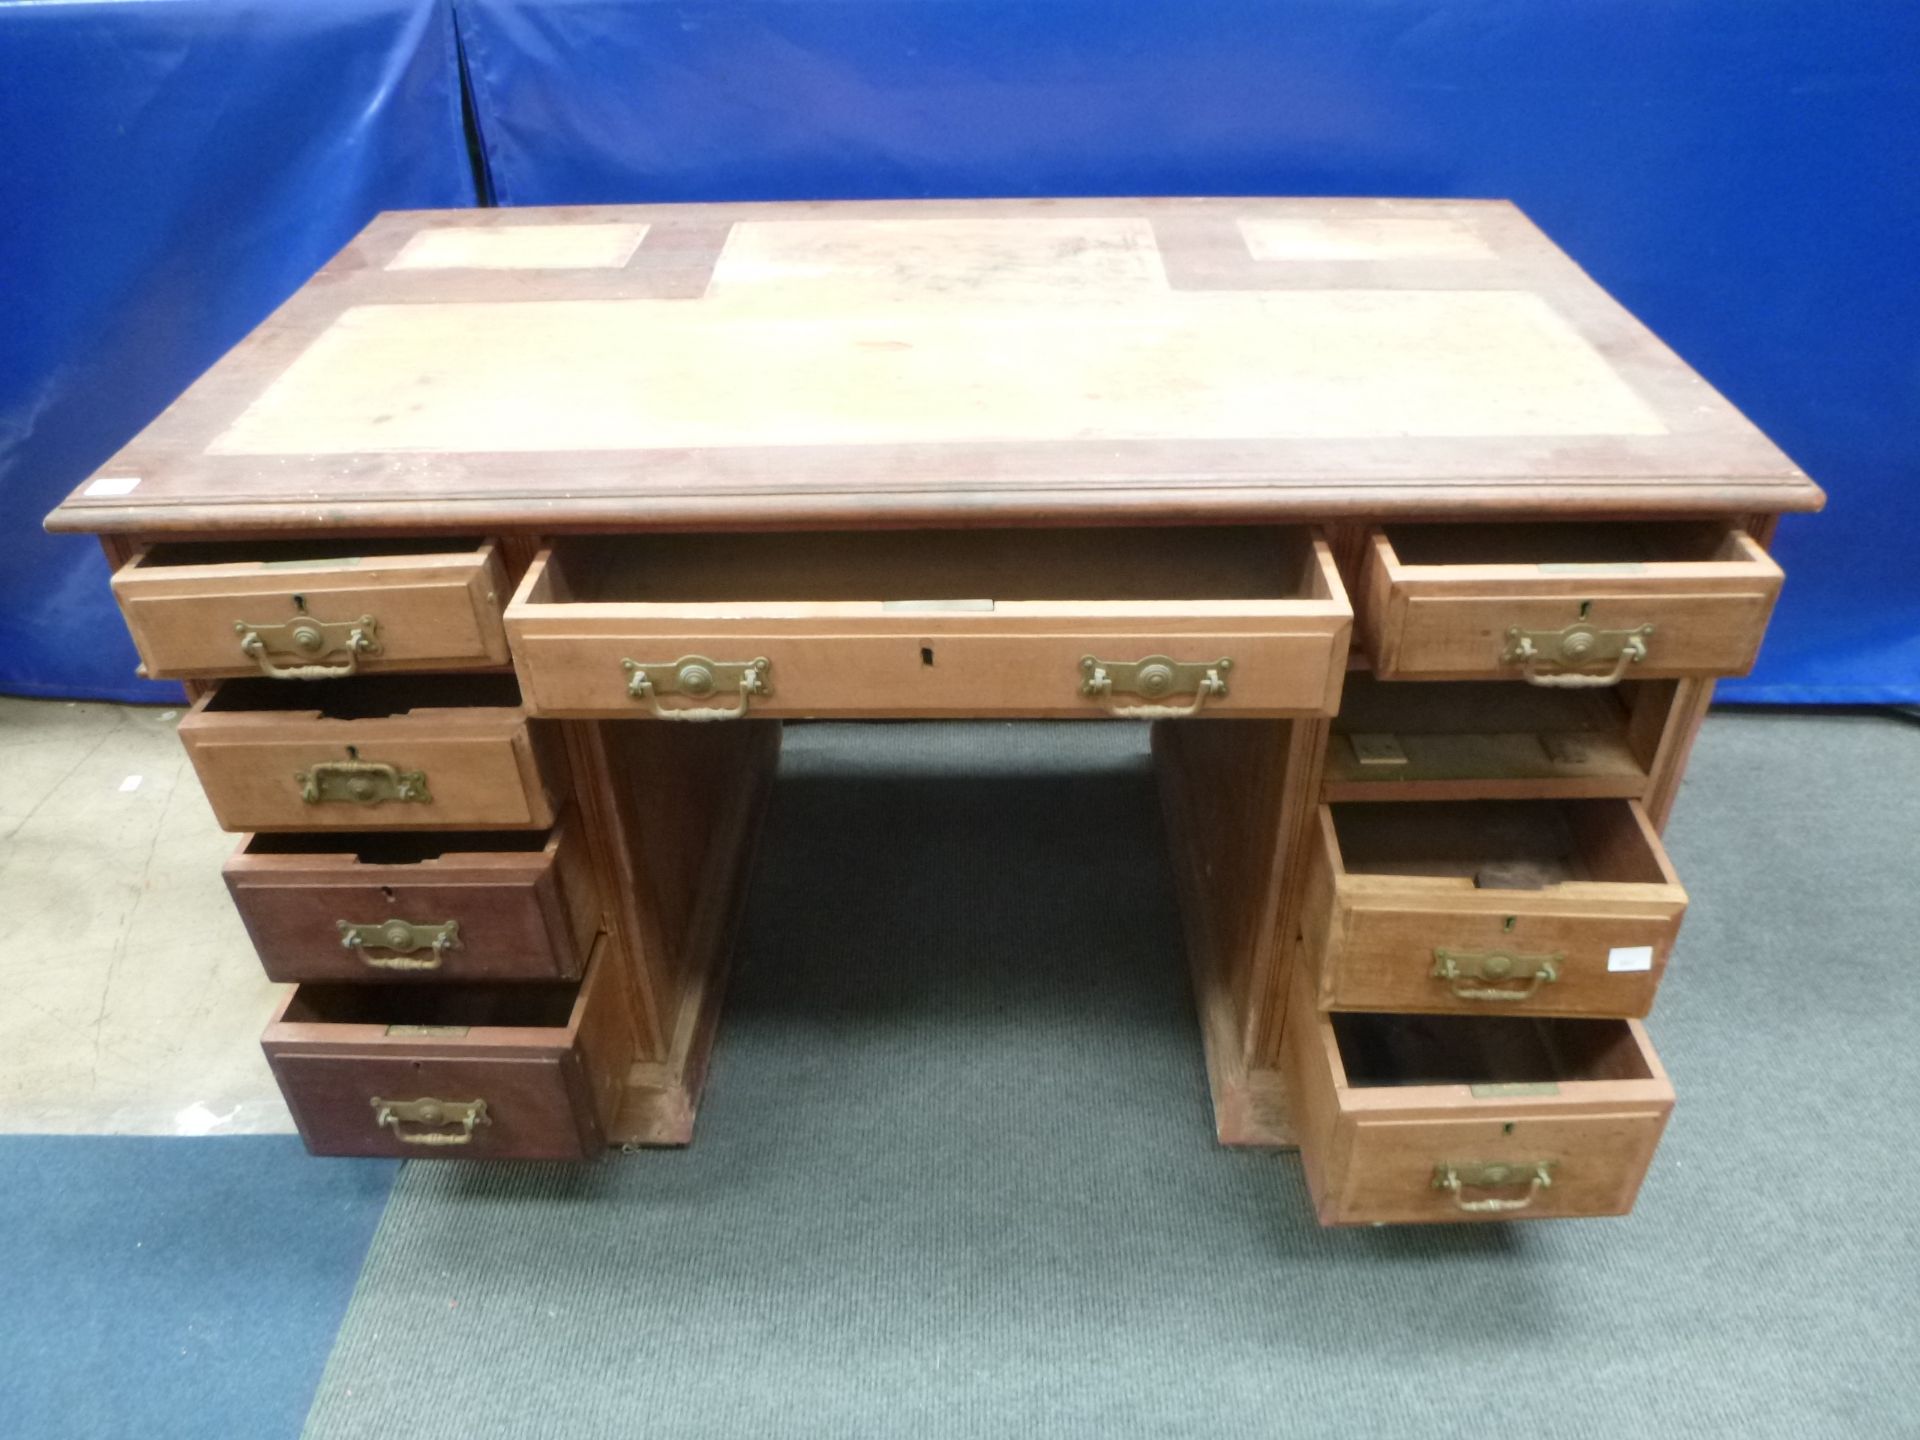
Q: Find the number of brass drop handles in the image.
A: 9